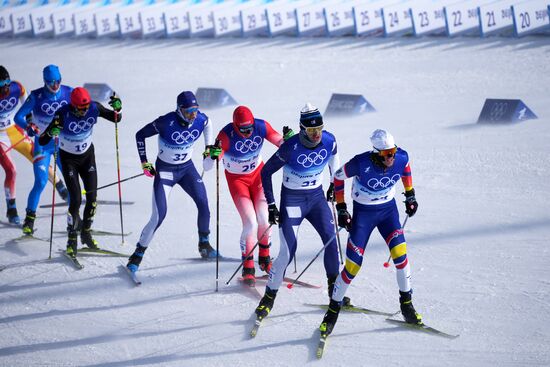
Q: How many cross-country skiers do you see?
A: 7